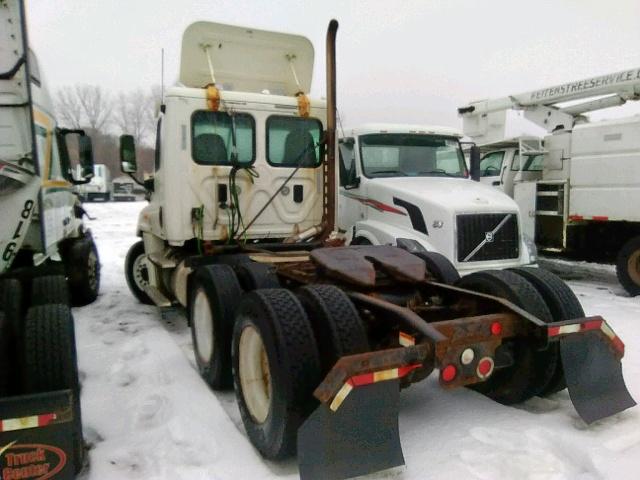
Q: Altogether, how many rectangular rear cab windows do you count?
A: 2